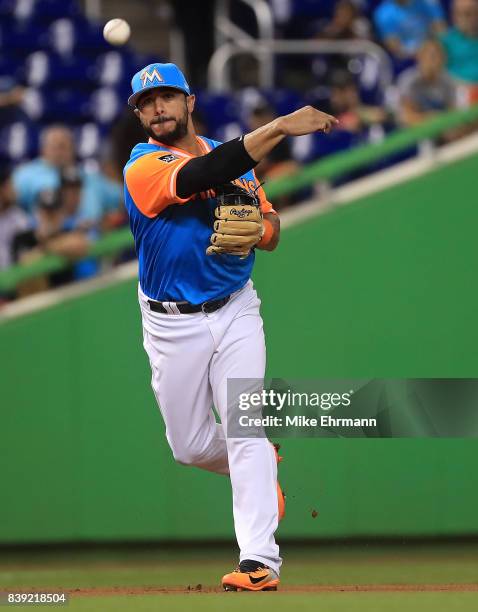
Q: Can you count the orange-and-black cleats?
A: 2